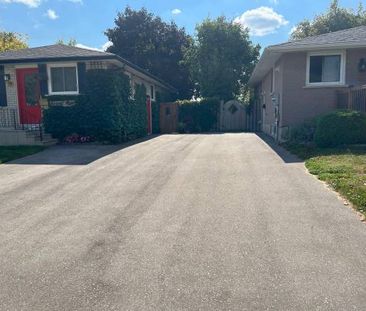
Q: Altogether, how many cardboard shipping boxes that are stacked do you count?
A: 0